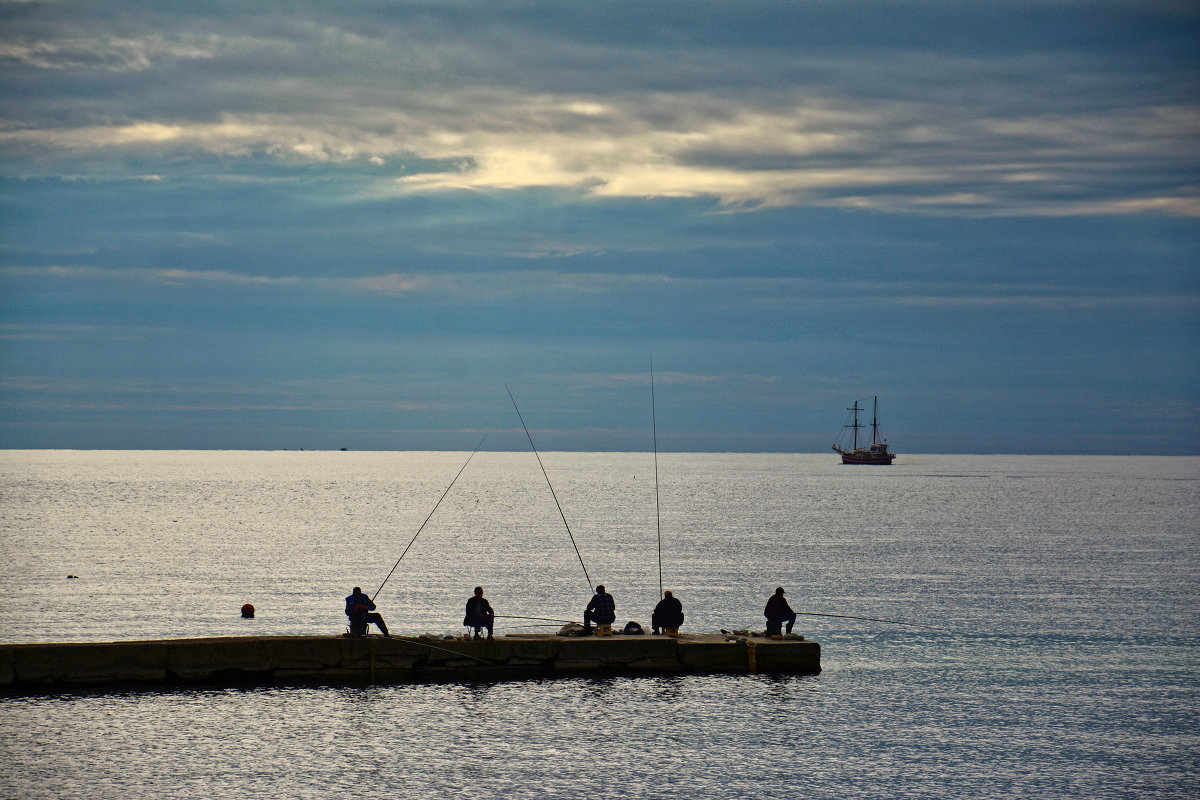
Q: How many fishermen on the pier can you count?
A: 5